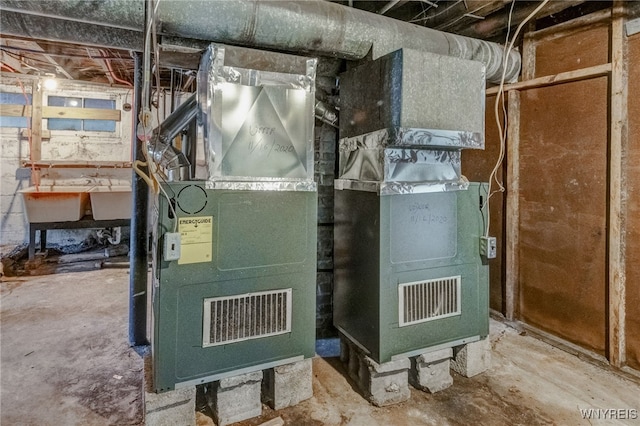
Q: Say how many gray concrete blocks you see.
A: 6